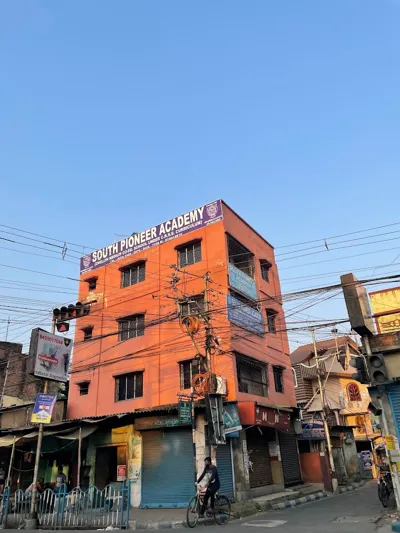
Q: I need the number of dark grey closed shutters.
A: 2